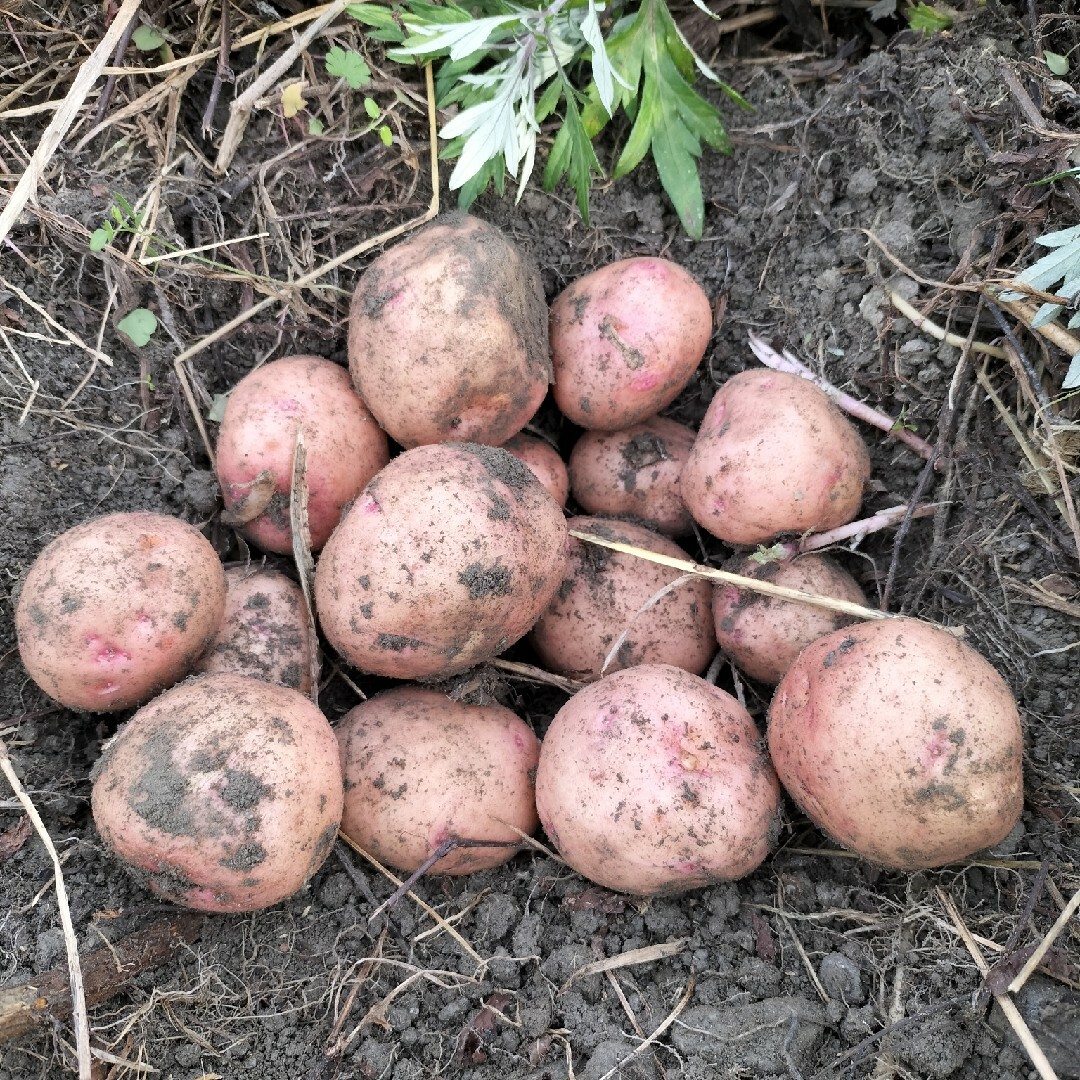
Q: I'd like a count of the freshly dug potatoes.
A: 15